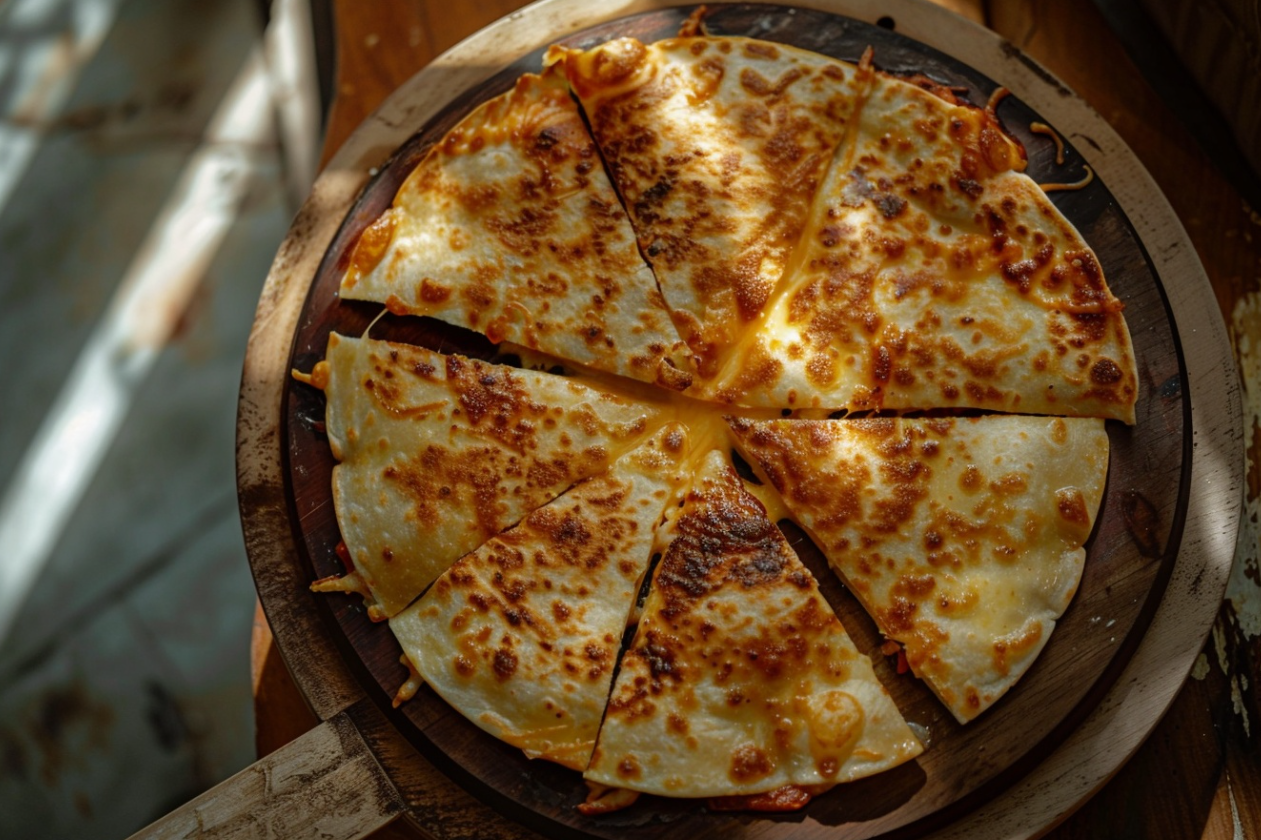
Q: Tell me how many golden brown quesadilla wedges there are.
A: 7